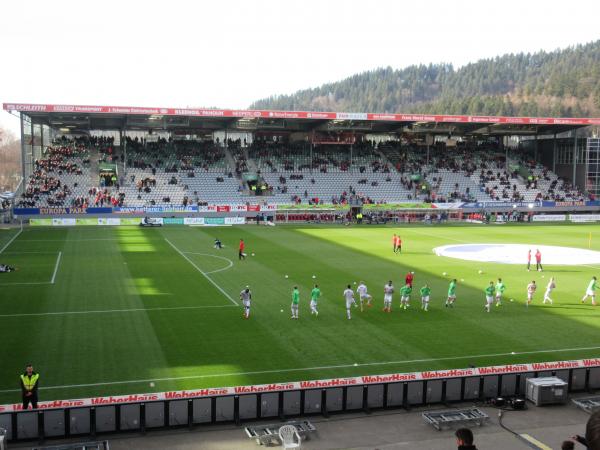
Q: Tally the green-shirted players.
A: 8